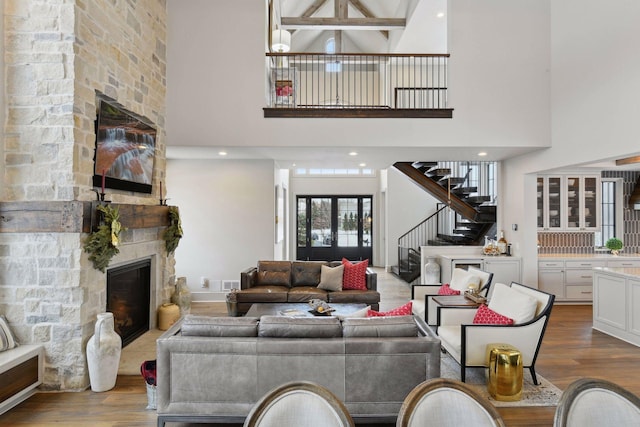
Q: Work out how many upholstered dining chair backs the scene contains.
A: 3